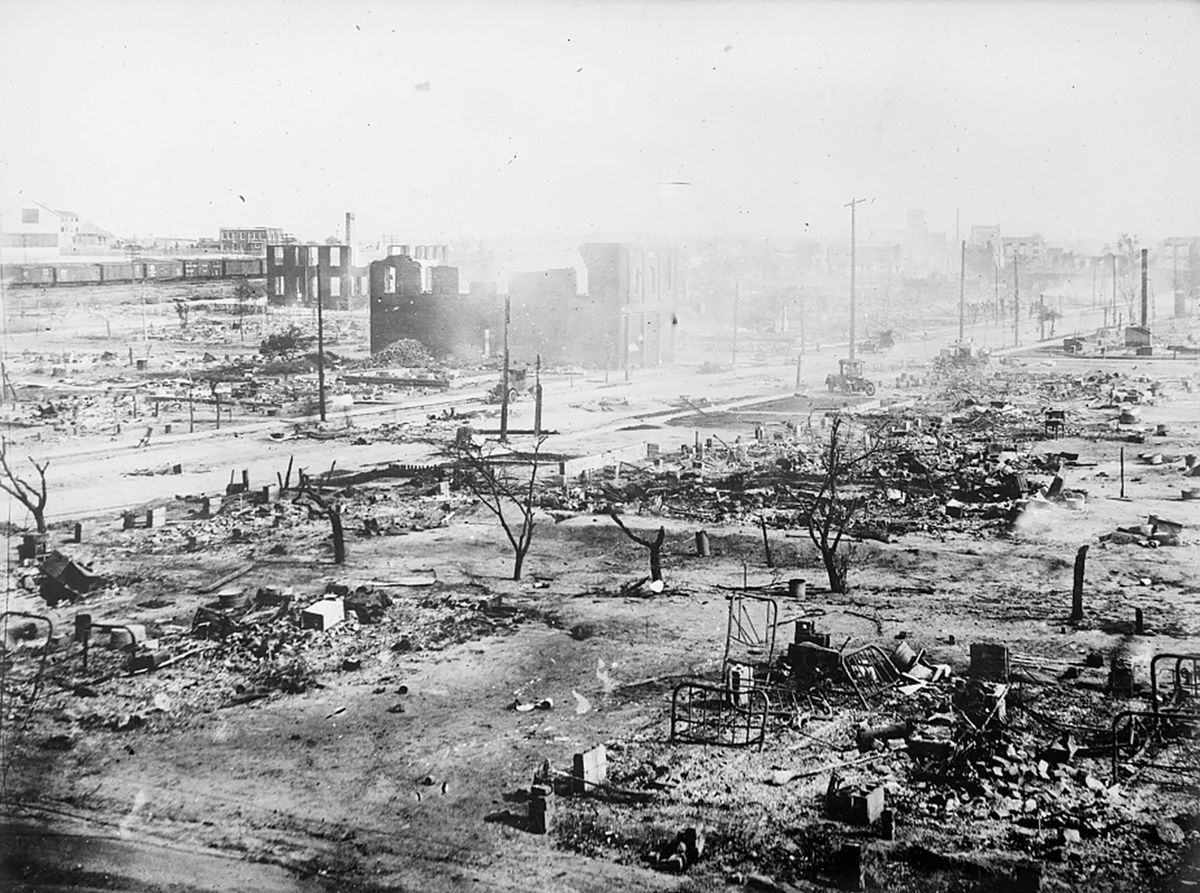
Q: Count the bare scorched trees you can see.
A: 5